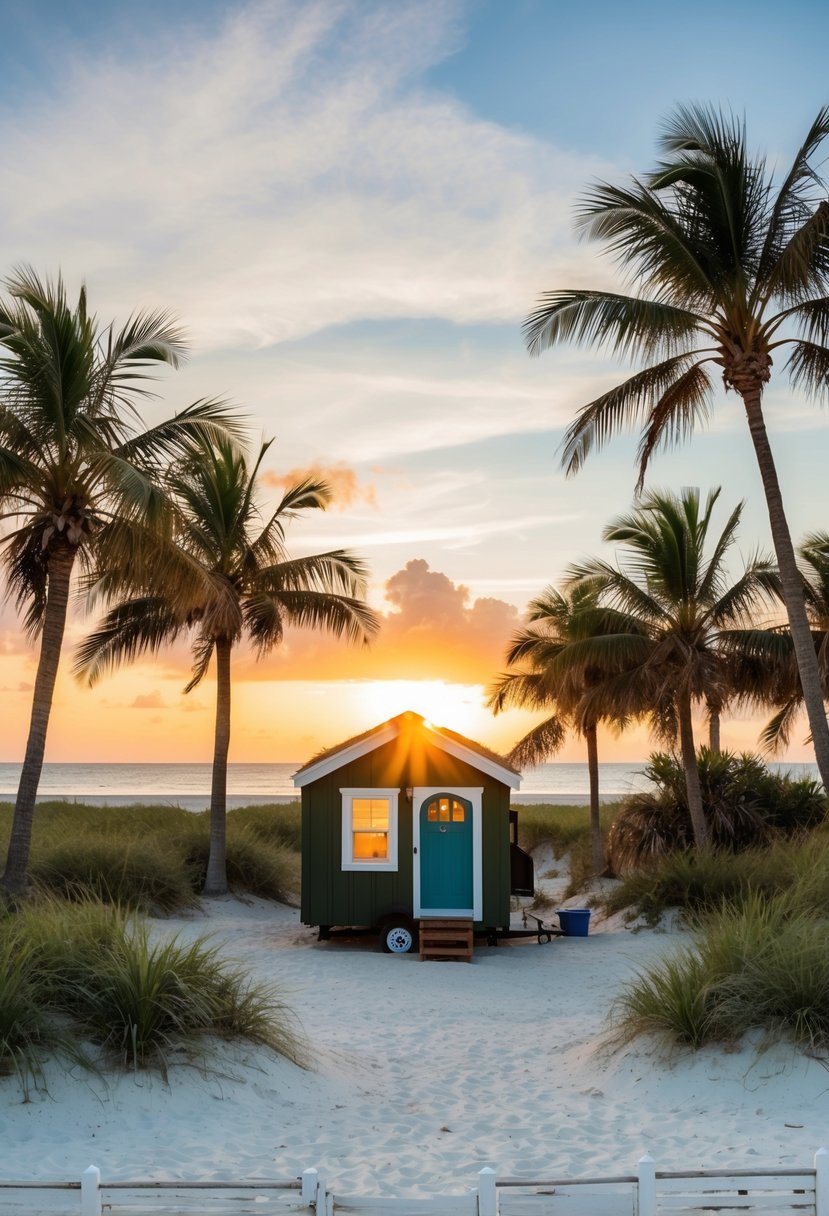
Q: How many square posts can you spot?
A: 5